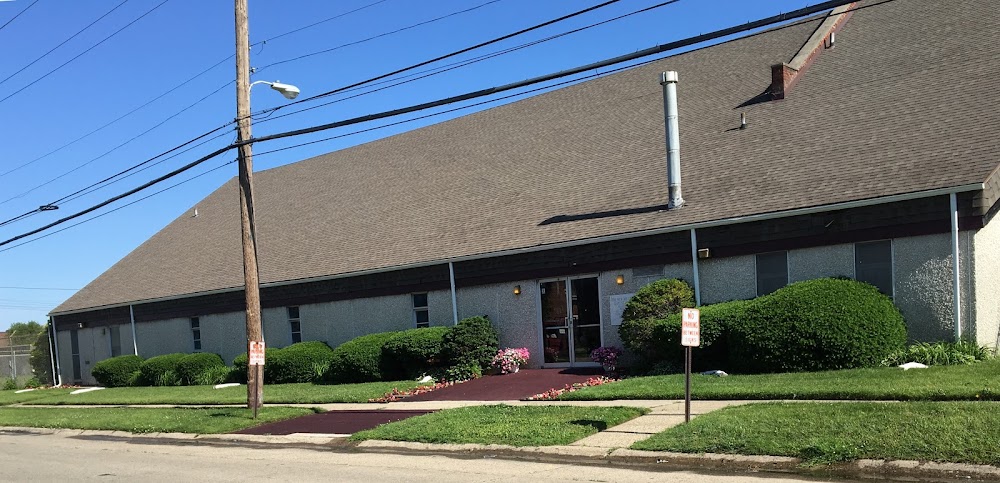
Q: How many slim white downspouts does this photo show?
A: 5